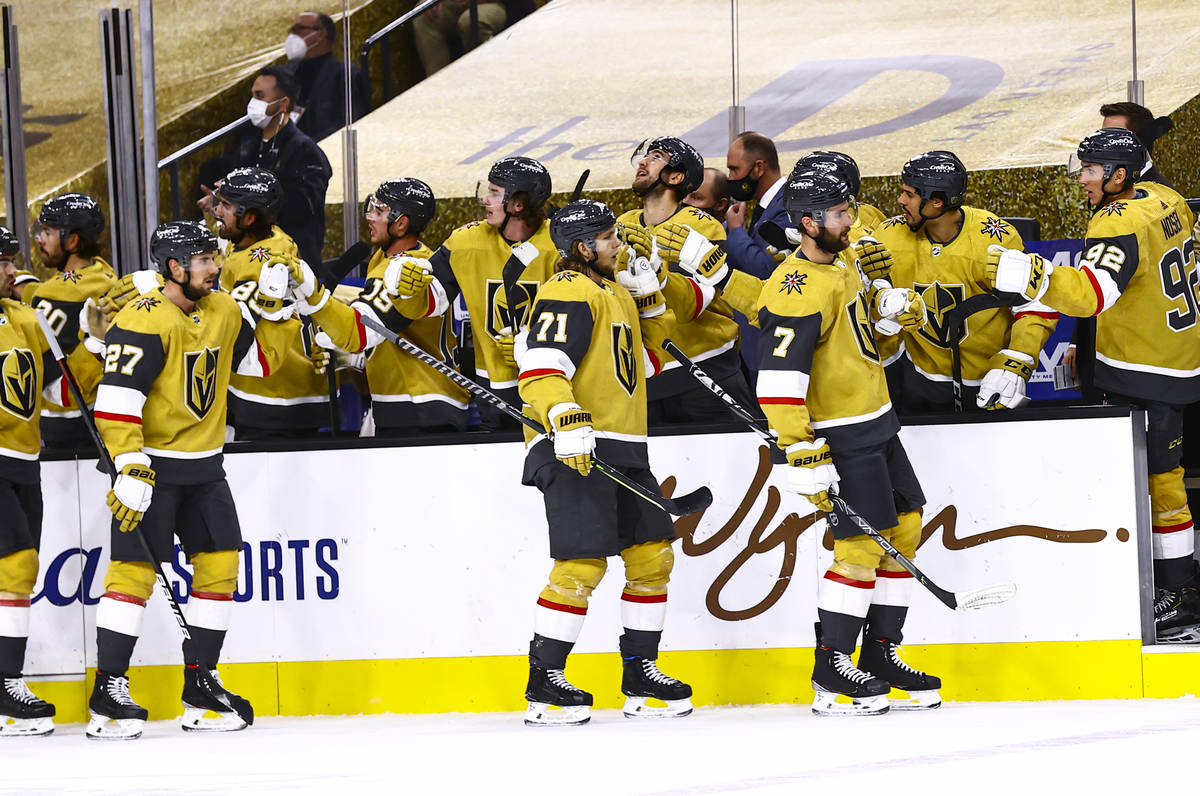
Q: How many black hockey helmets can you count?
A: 12